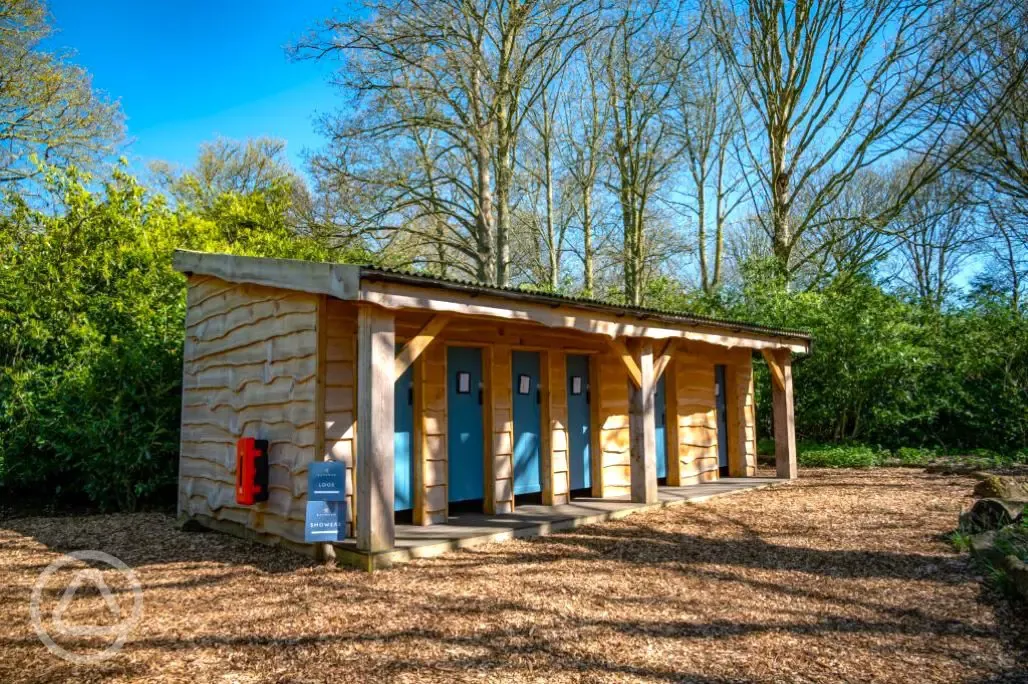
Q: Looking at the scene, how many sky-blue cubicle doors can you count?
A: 6